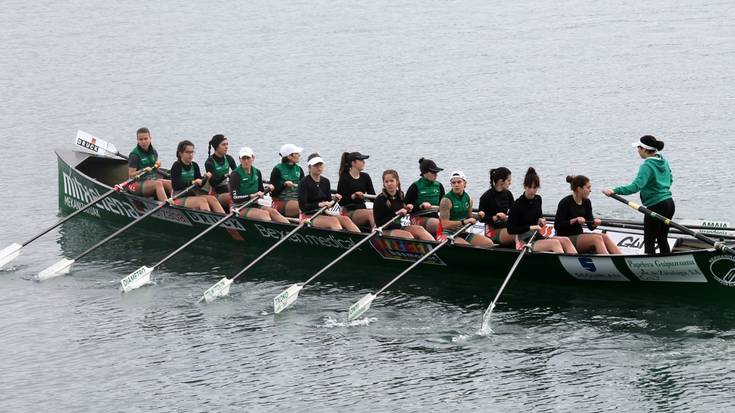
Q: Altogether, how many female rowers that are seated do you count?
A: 13